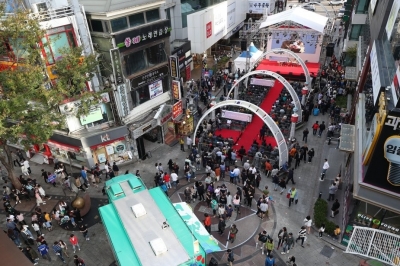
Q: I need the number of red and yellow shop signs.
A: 2